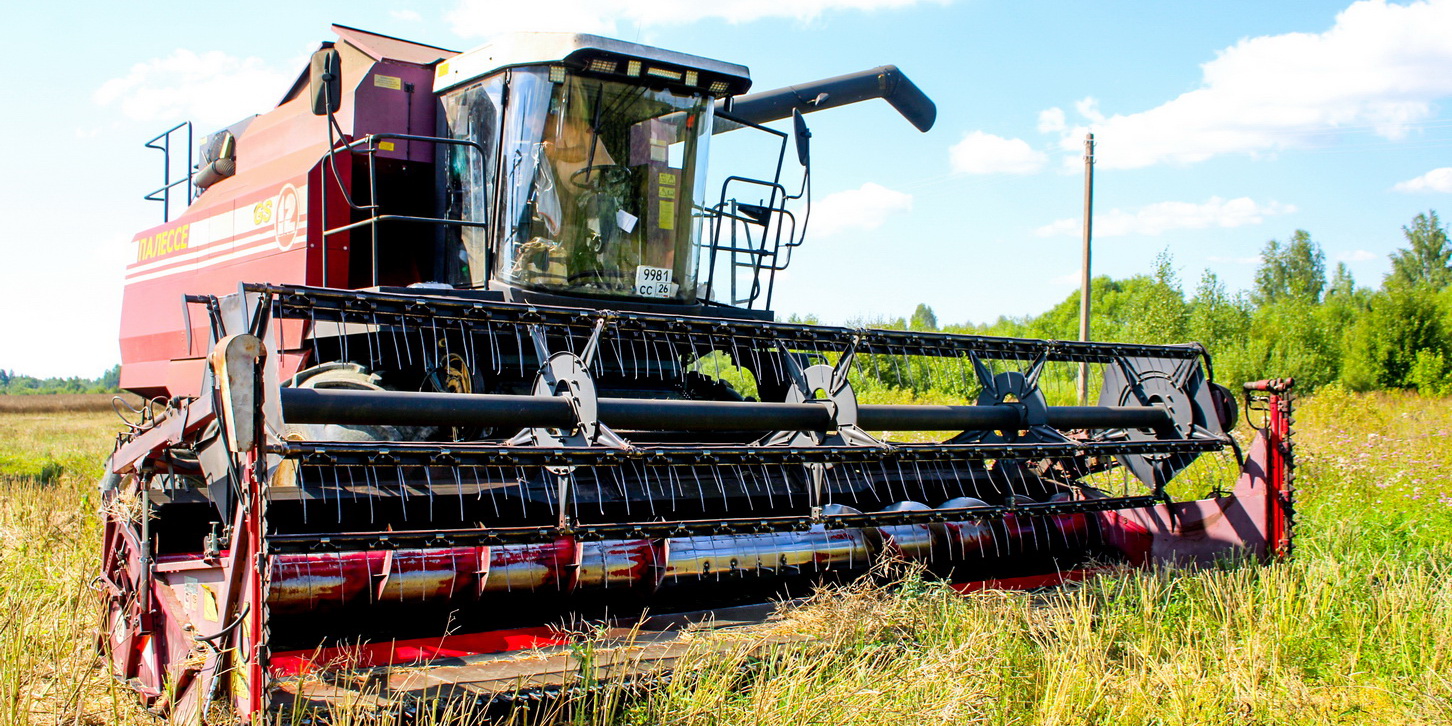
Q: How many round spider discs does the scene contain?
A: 4